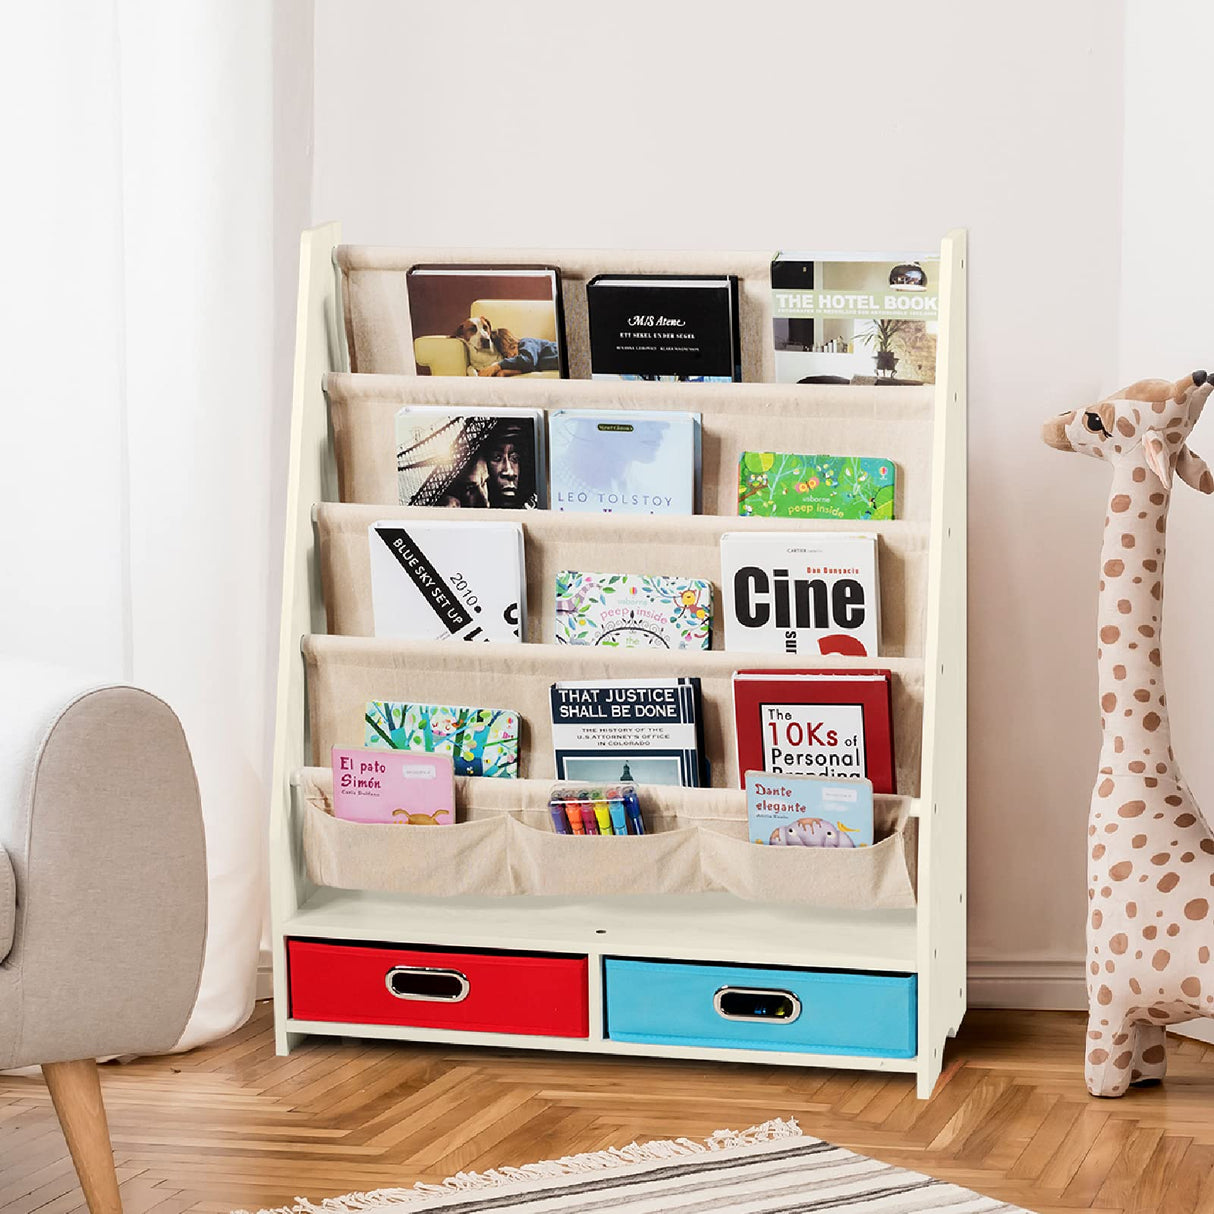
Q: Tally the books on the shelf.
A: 14